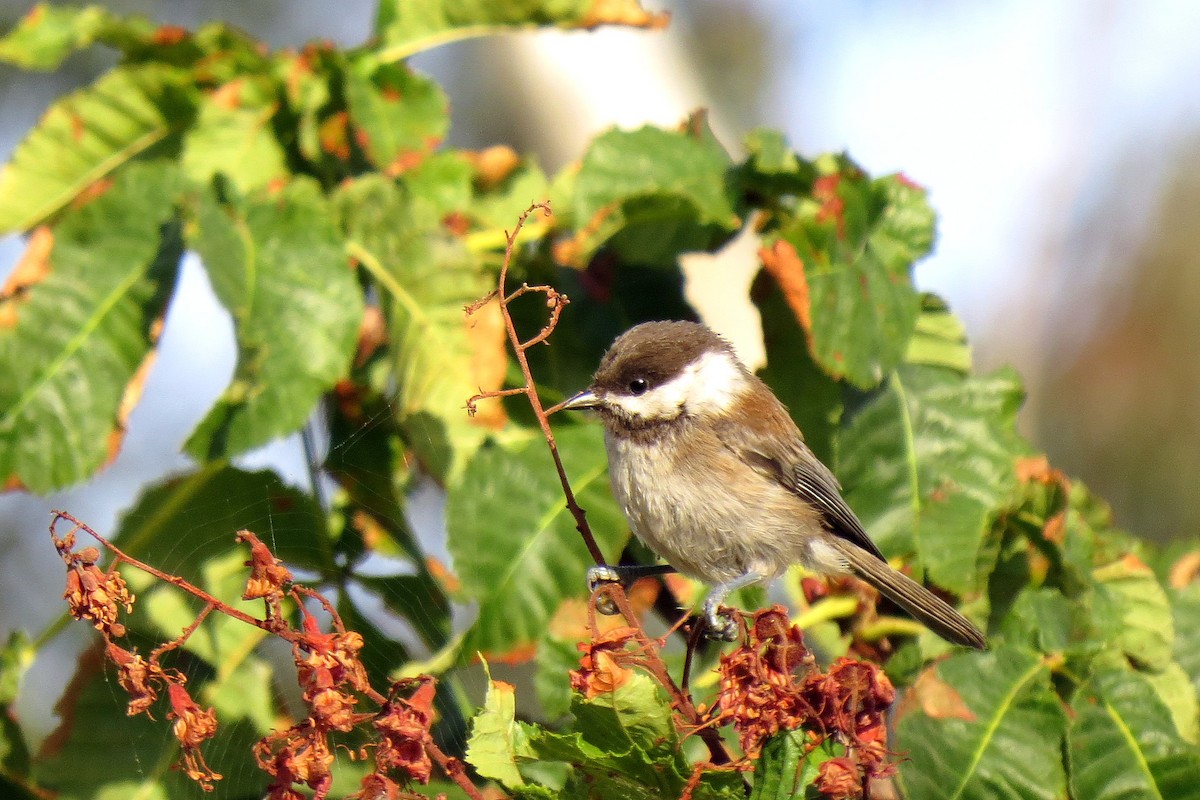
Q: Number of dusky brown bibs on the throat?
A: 1